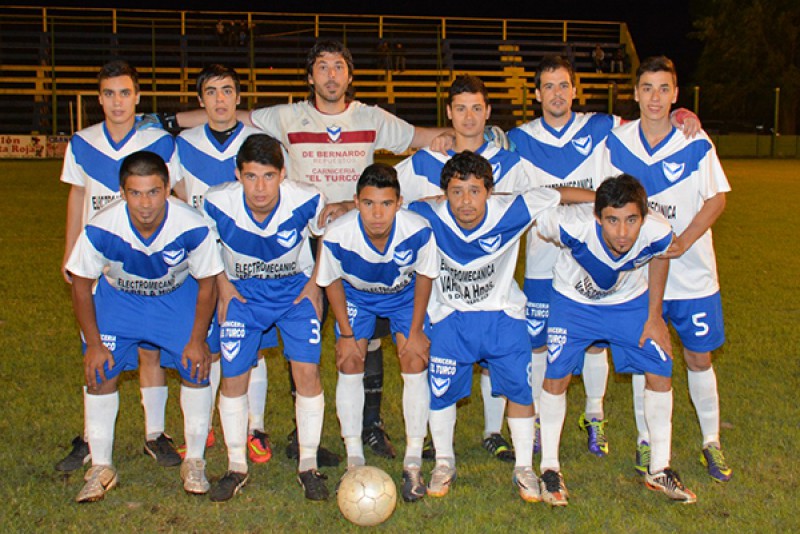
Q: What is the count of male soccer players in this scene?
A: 11